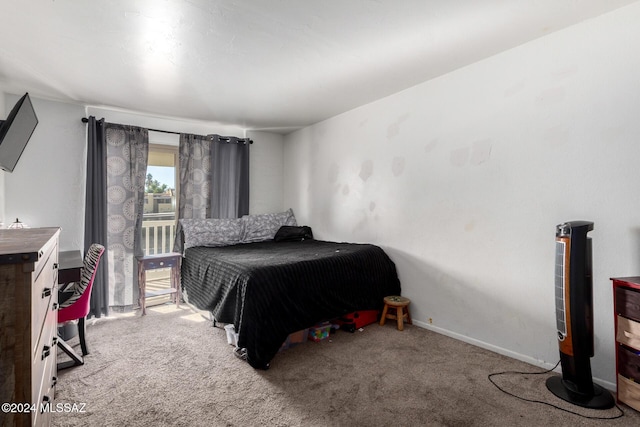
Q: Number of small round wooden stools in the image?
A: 1